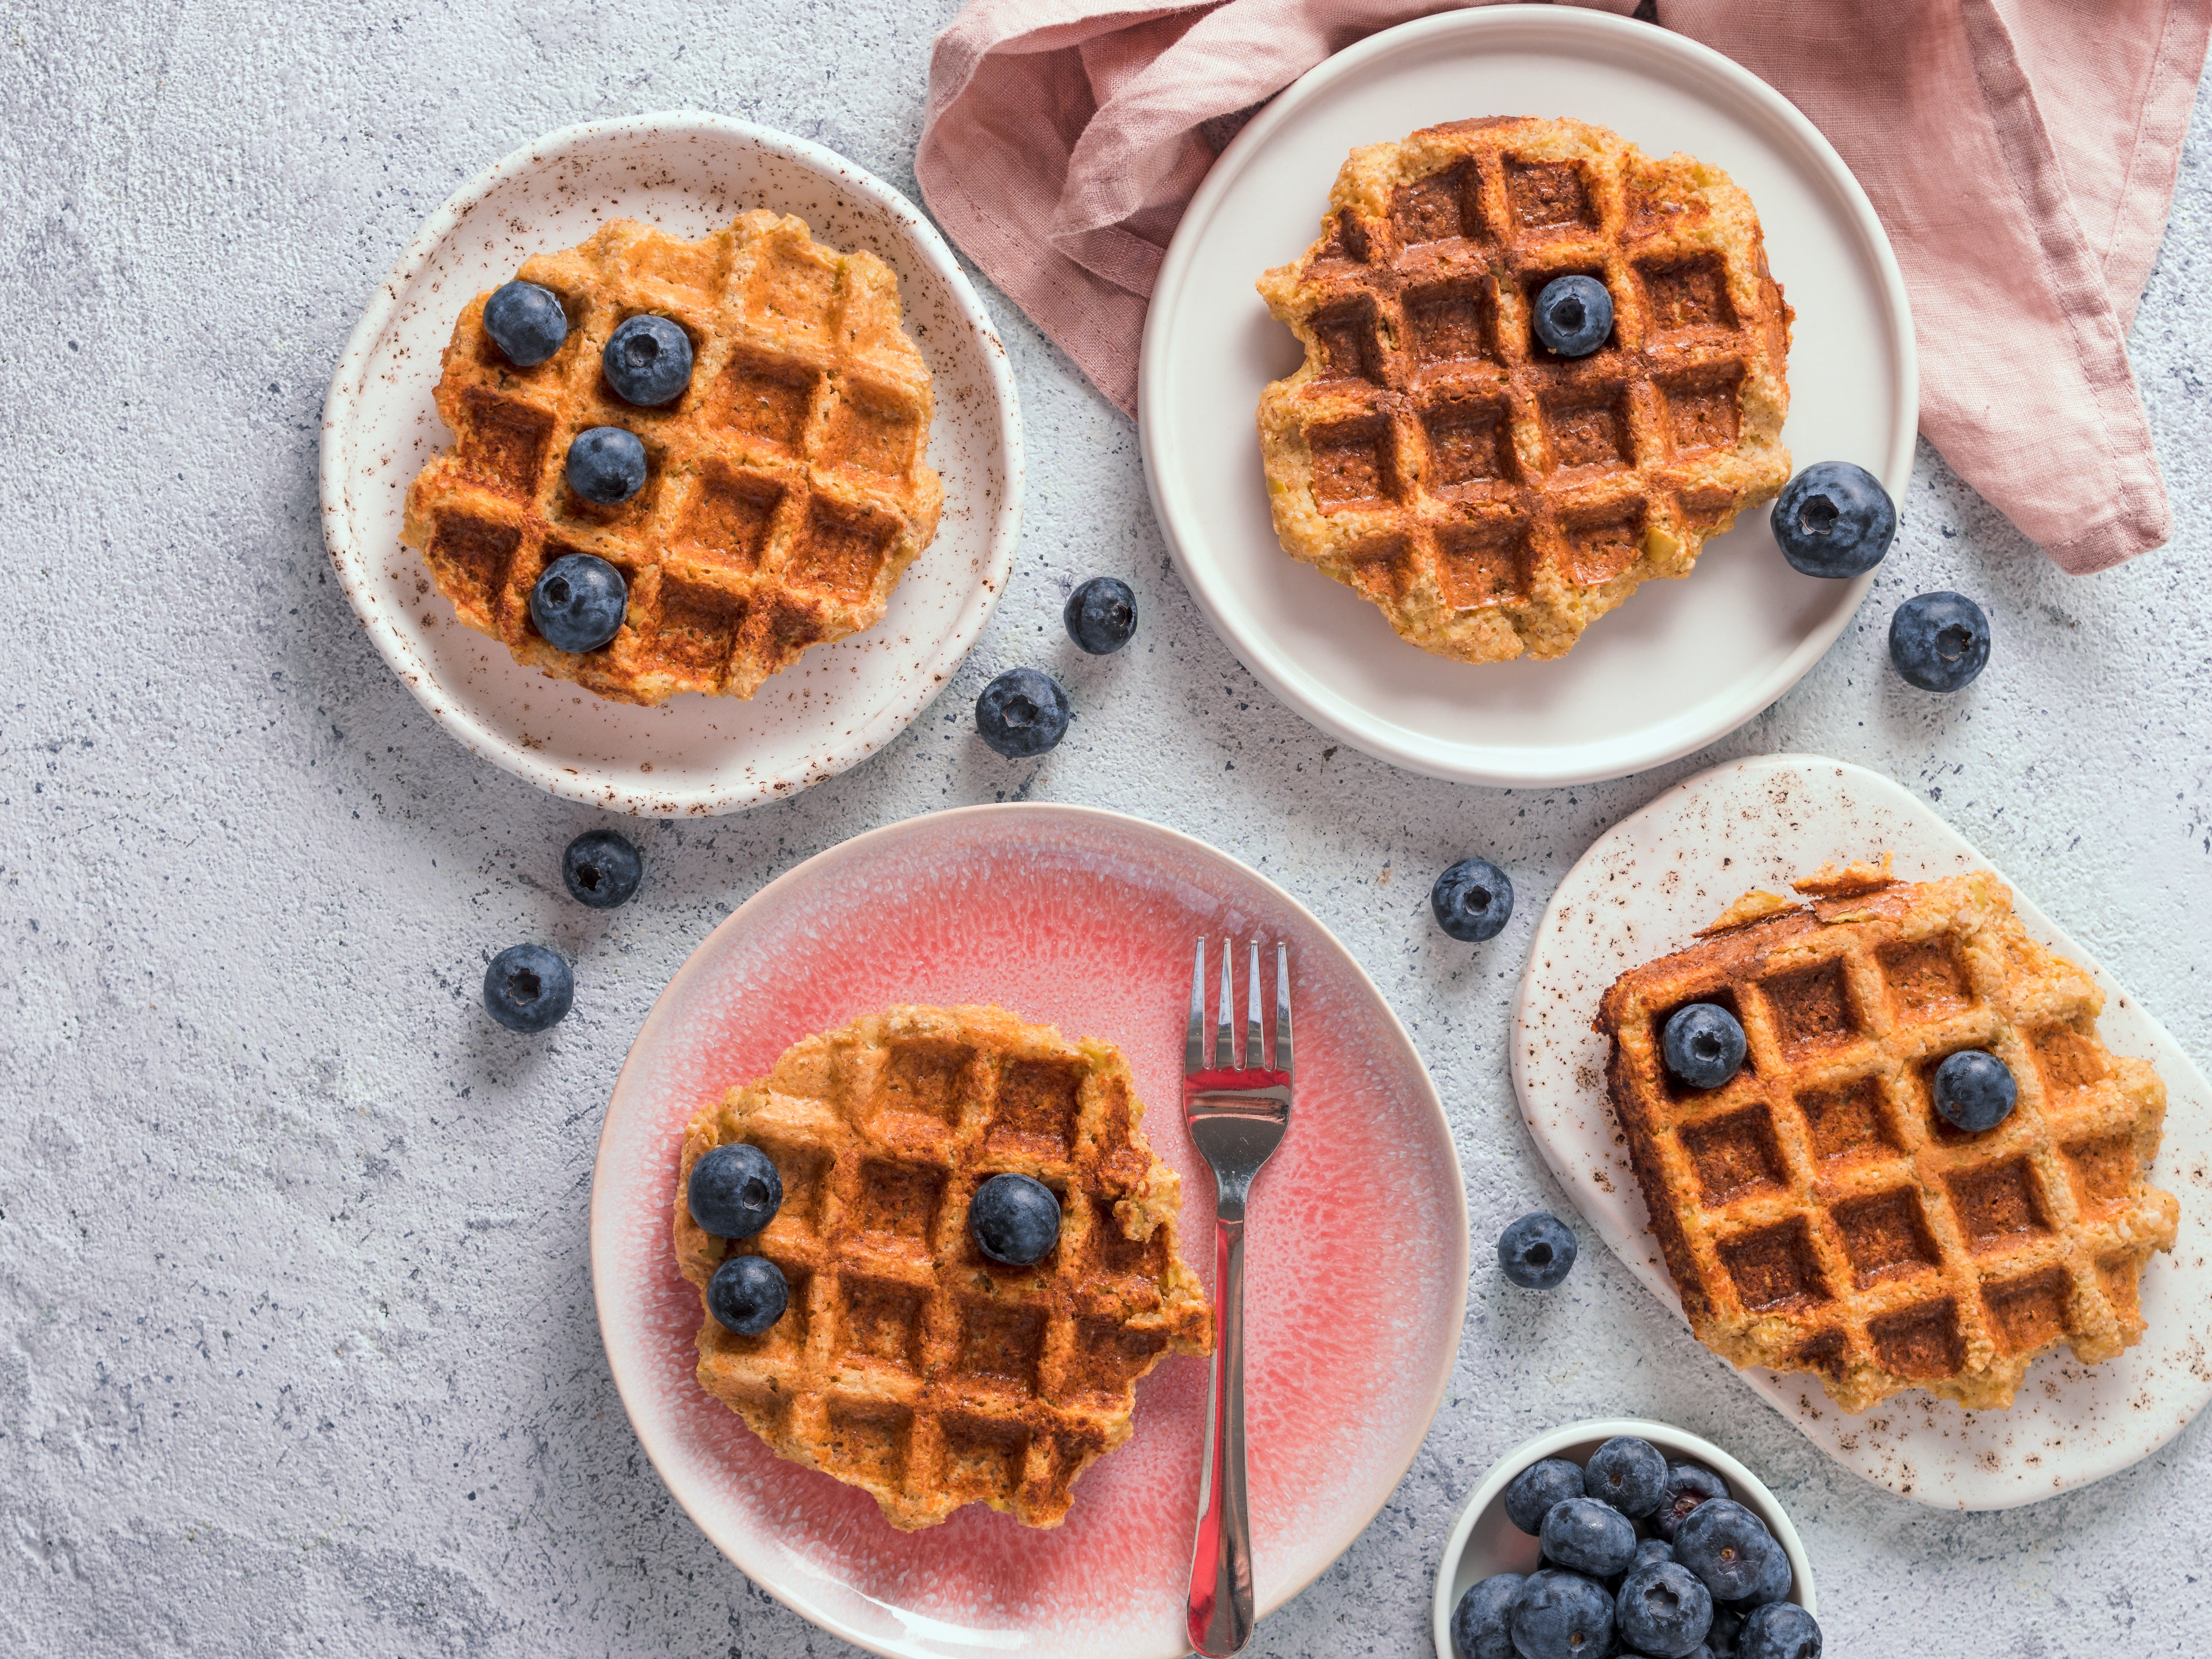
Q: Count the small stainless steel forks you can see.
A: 1